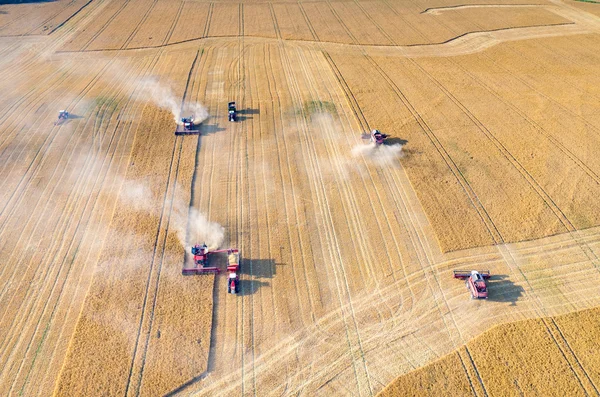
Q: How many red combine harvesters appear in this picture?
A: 4